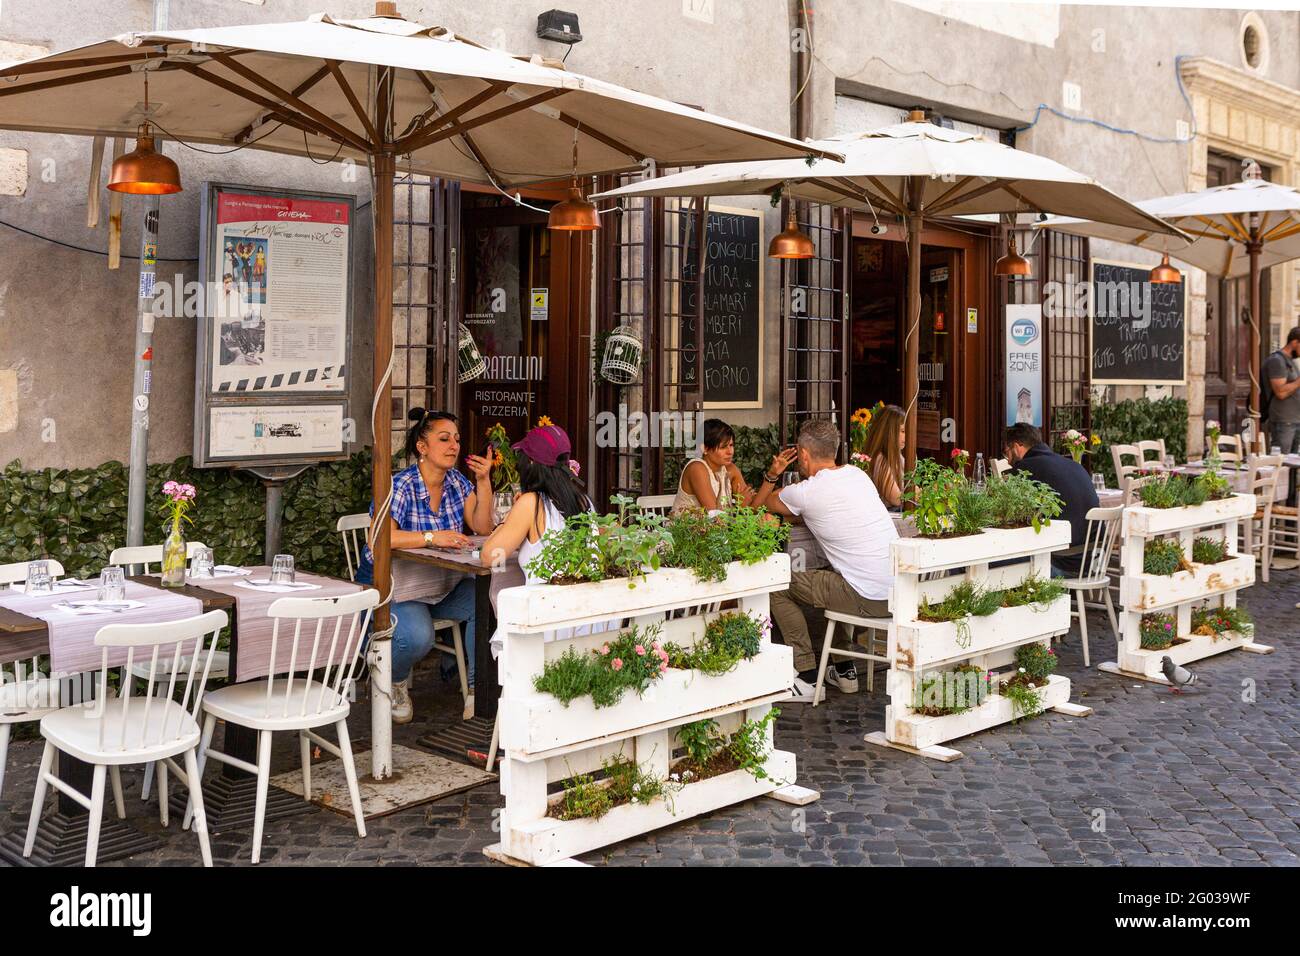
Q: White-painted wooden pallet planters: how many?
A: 3